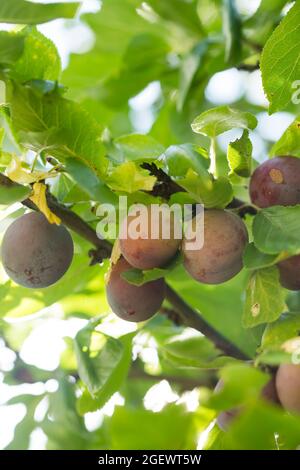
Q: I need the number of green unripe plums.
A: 0